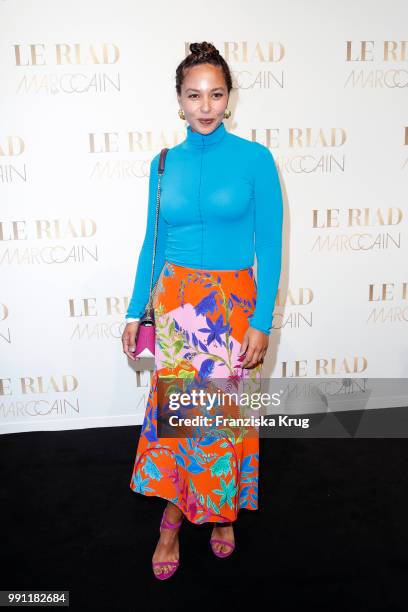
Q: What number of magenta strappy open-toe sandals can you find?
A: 2